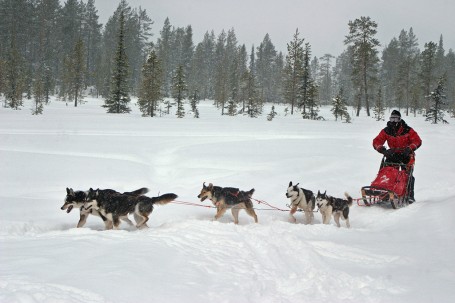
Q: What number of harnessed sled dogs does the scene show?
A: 5